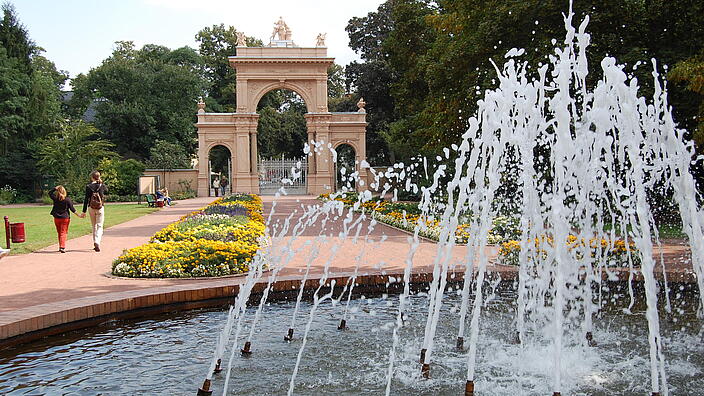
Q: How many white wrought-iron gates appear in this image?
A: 1